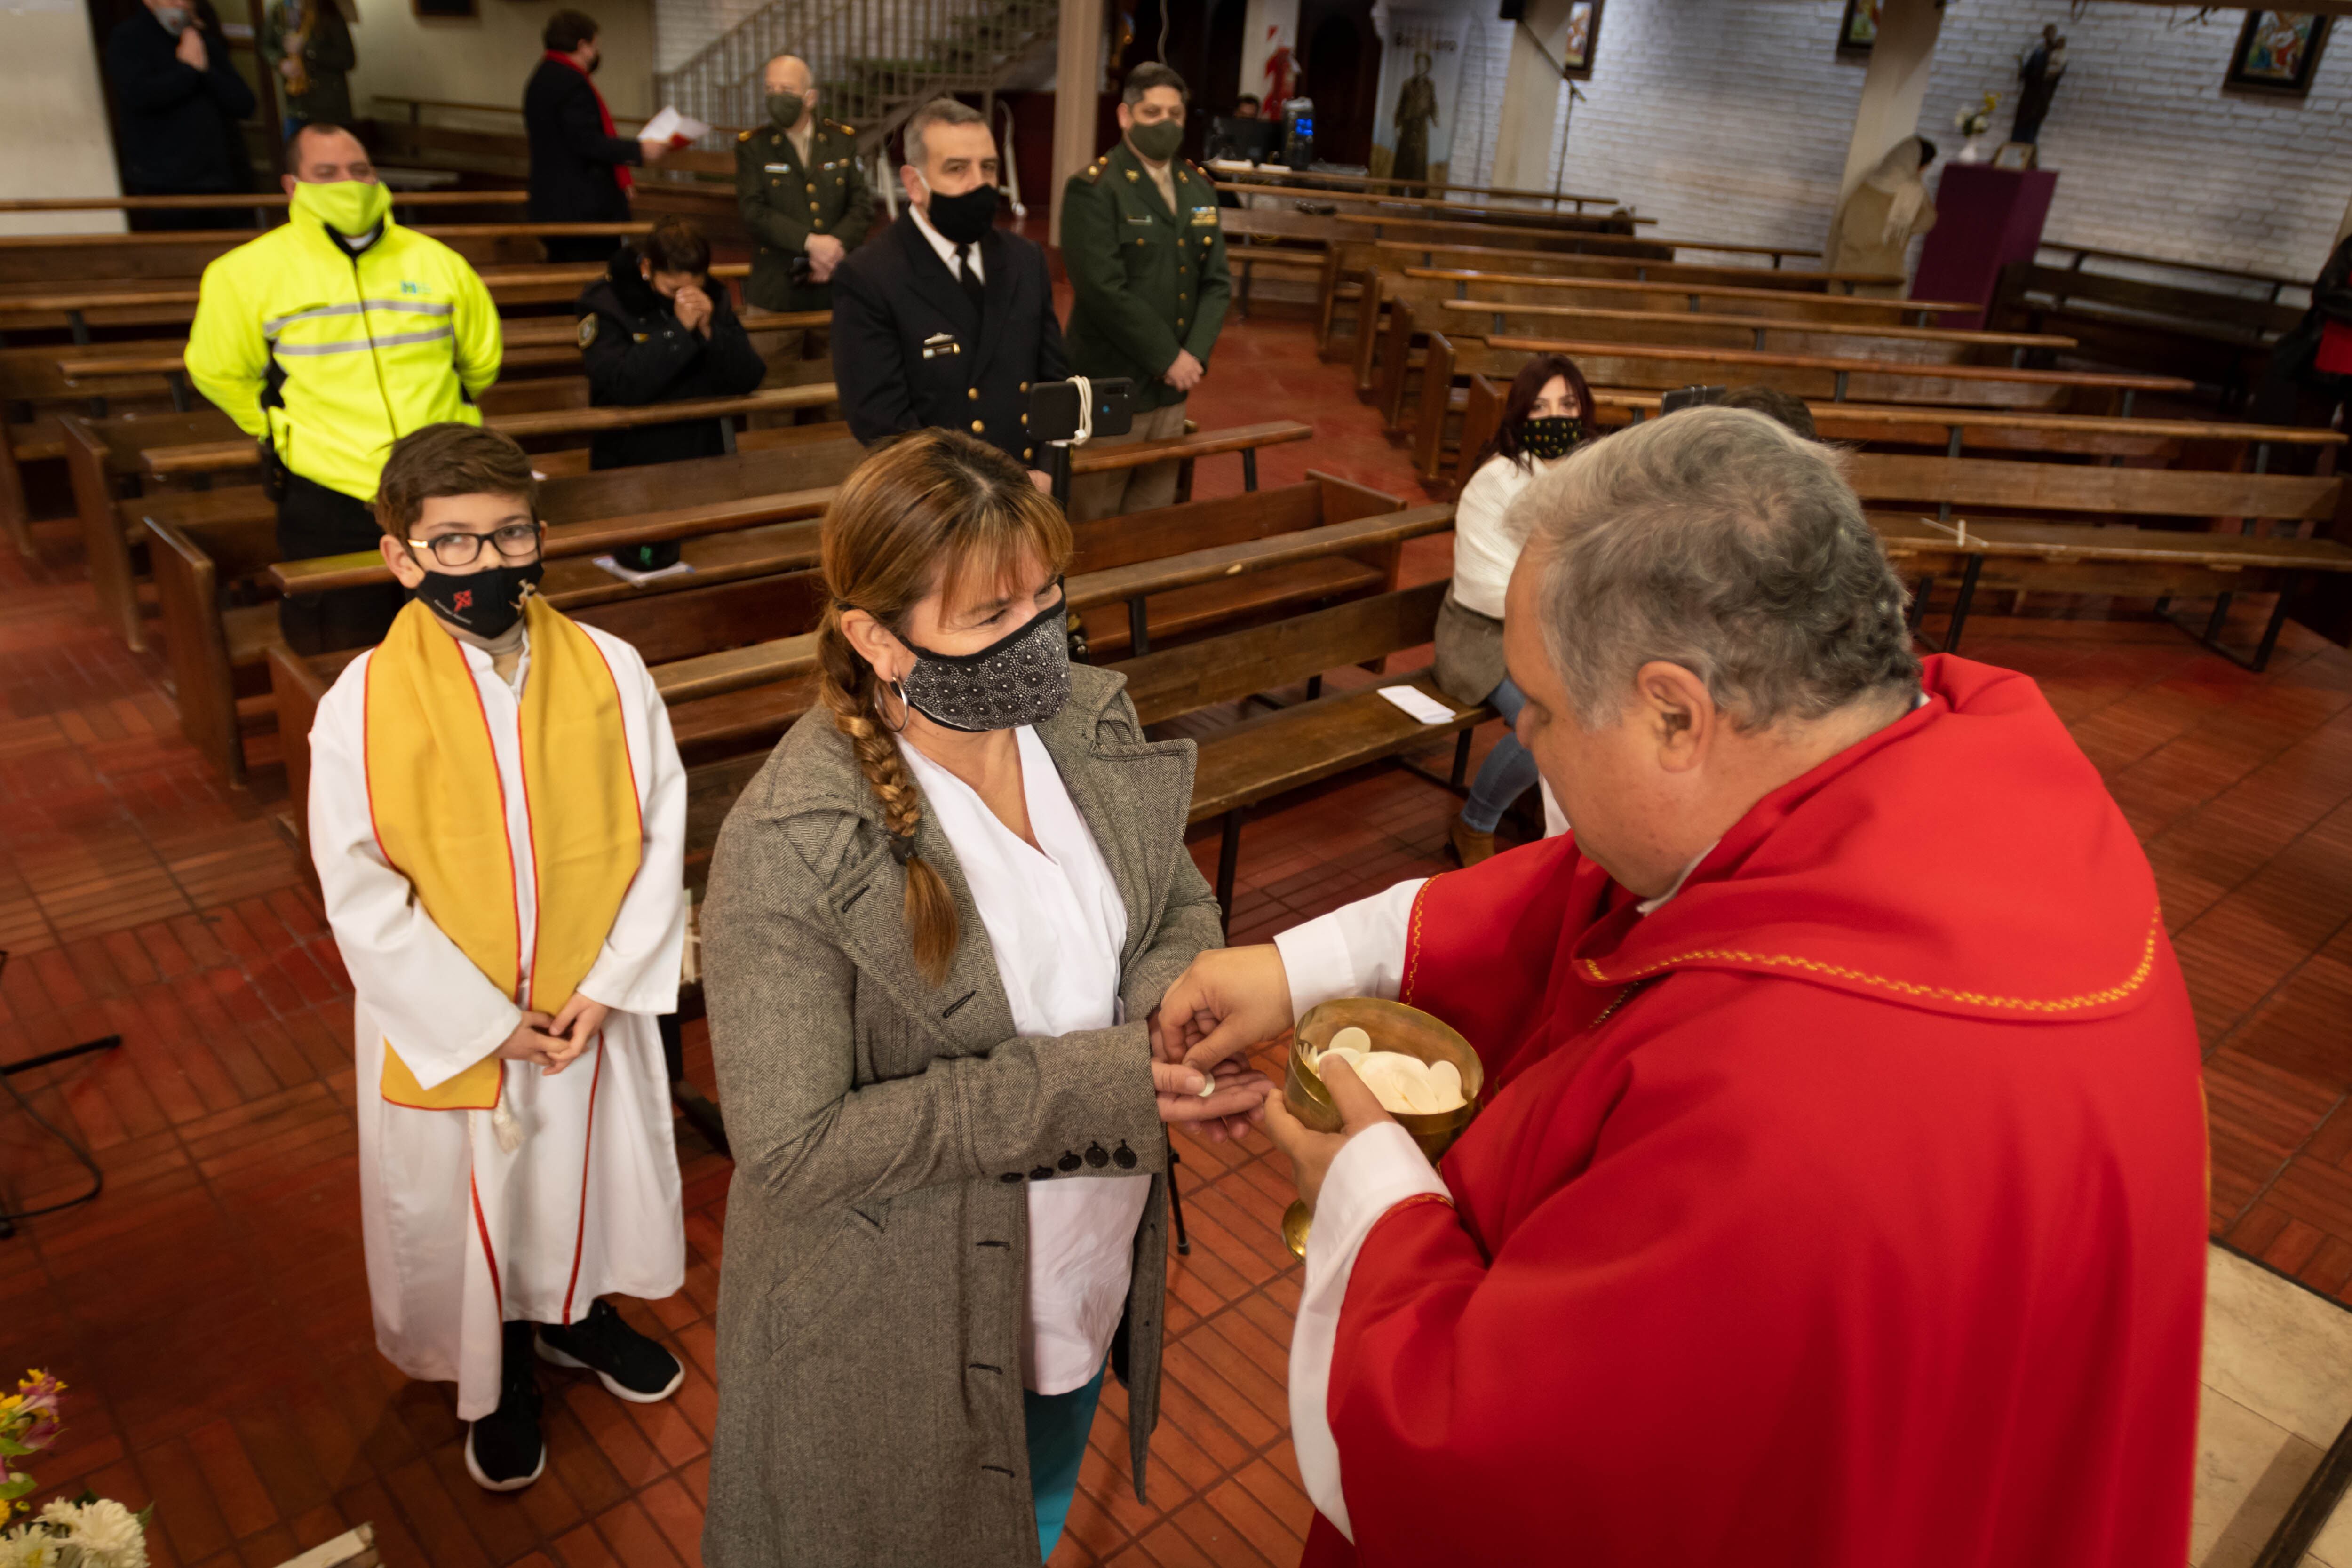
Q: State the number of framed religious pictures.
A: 3